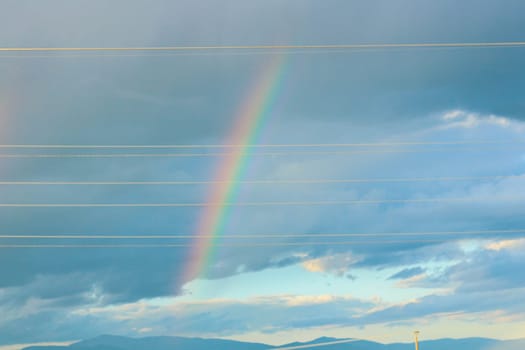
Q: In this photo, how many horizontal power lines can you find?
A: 8